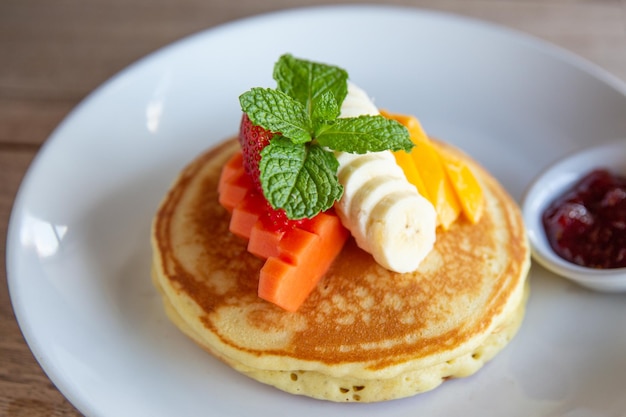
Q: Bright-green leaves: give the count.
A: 5